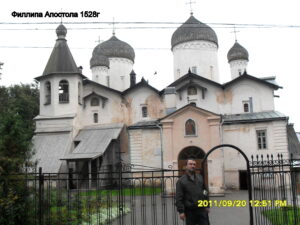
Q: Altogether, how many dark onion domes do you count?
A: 5